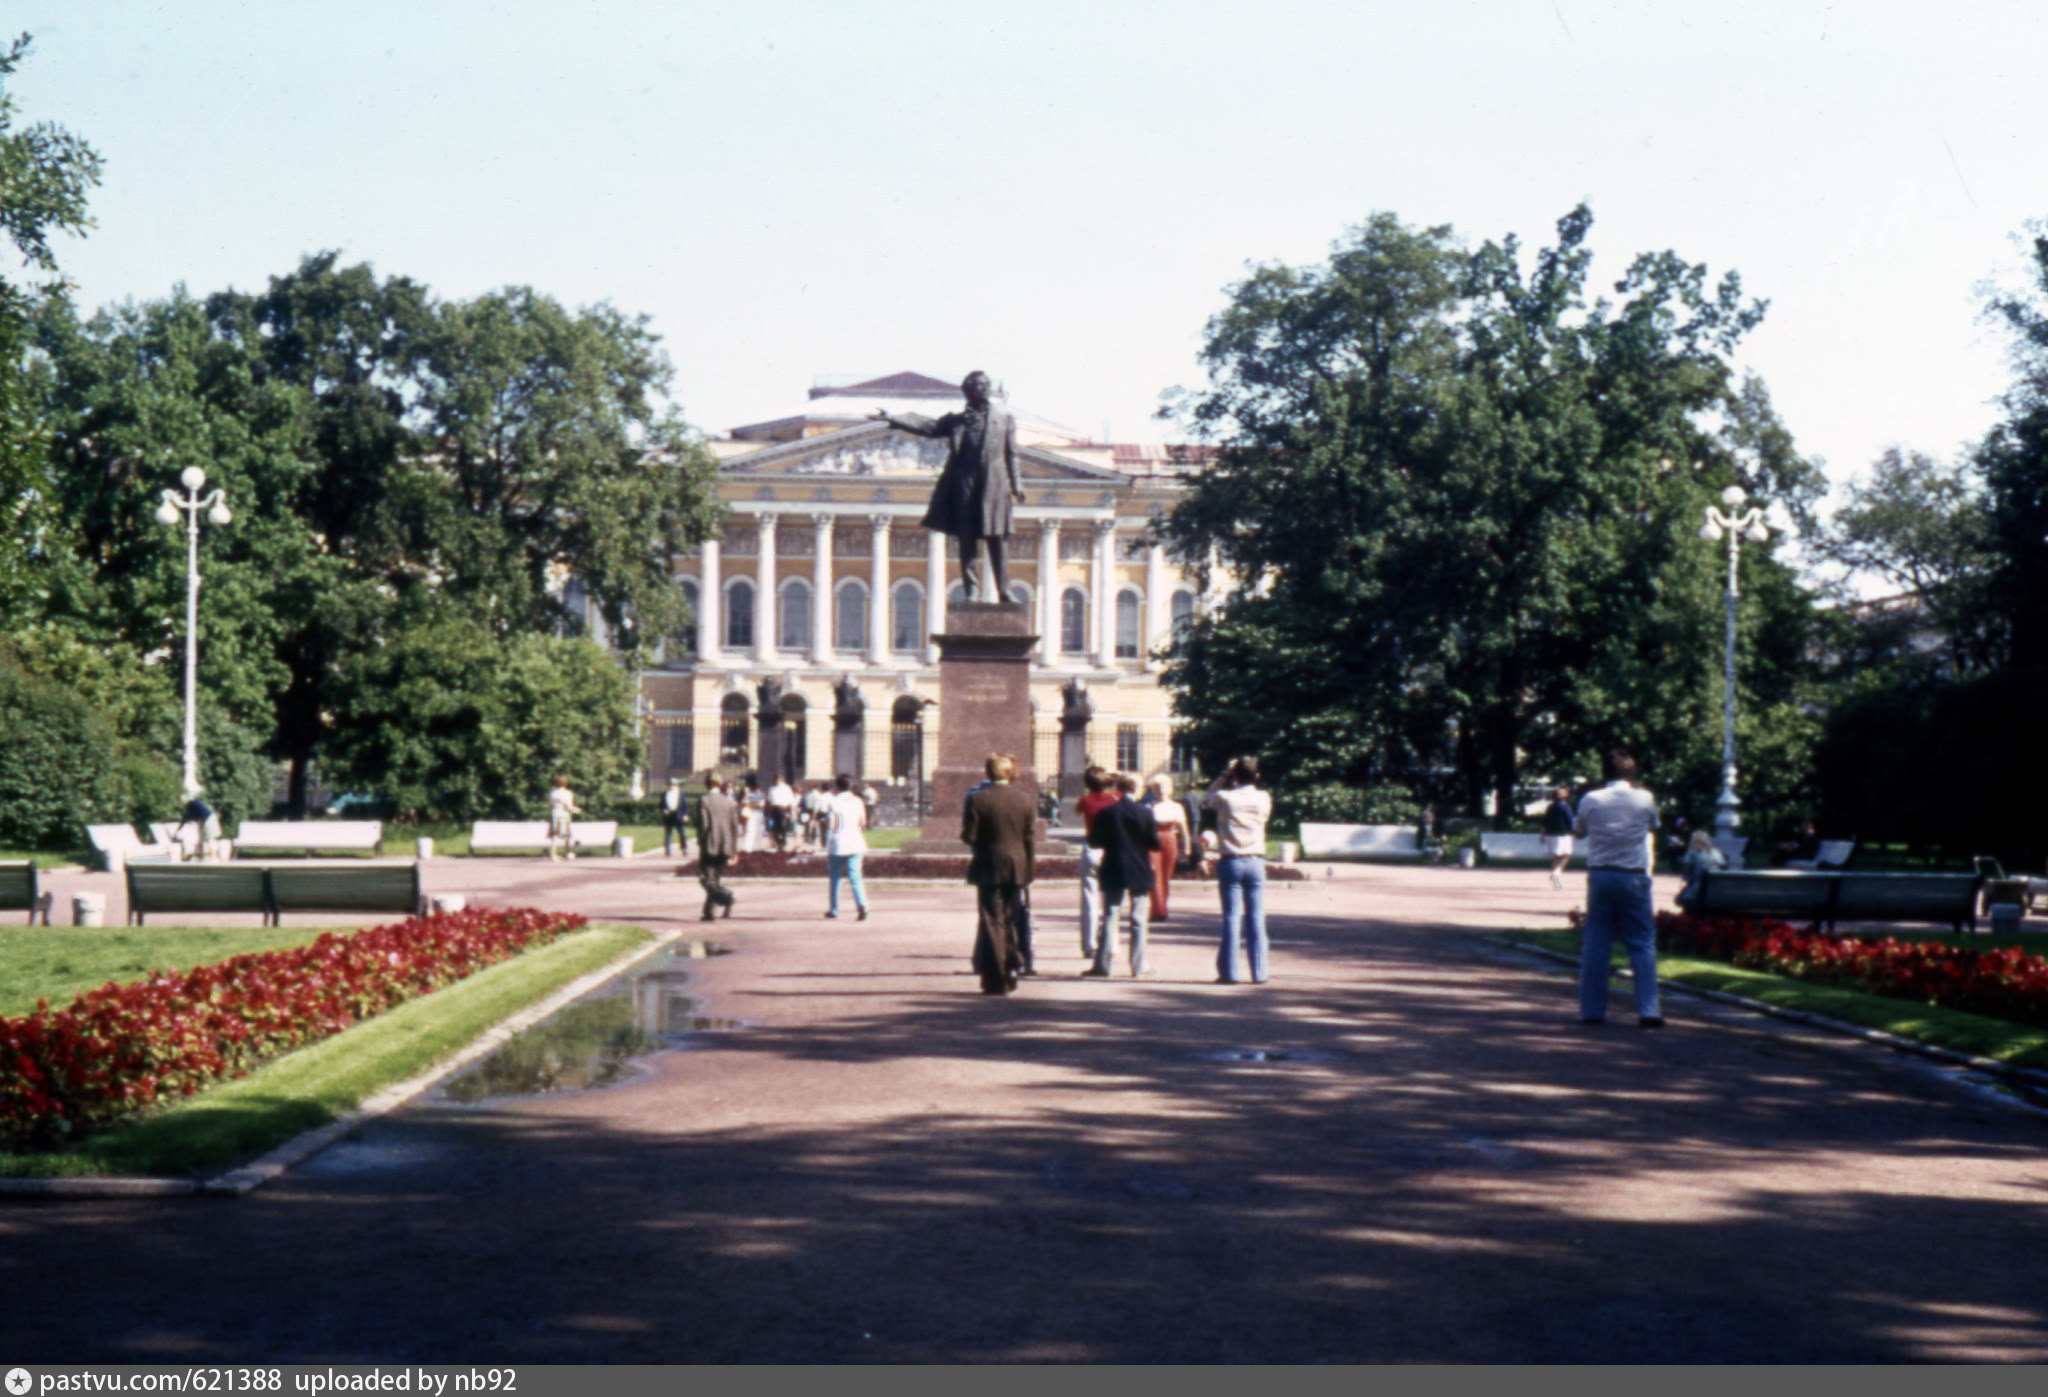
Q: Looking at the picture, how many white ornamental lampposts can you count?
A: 2